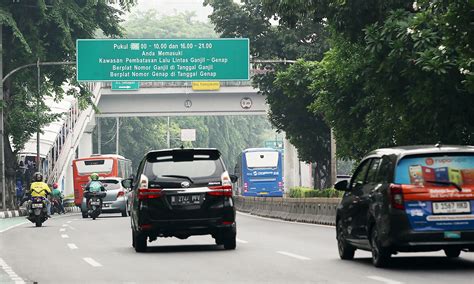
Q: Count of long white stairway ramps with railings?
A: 1